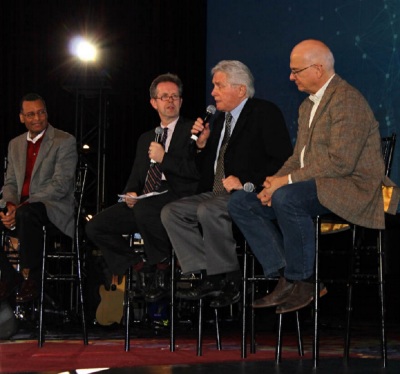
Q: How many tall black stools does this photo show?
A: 4